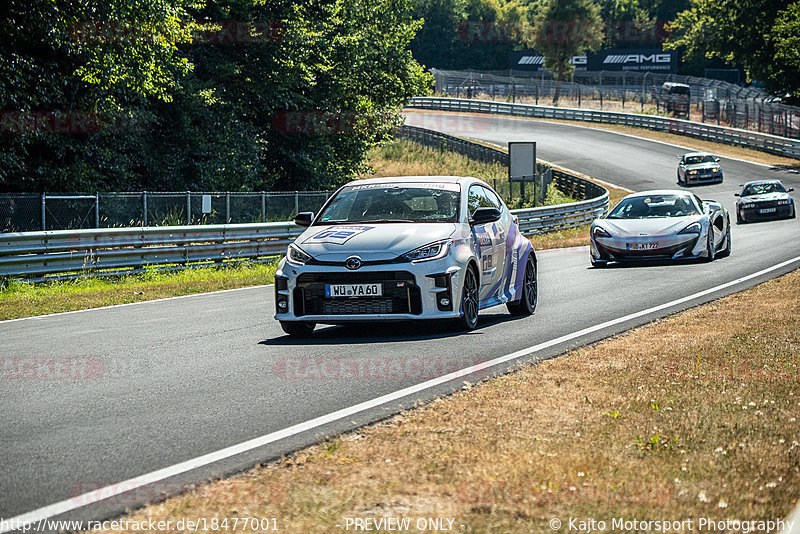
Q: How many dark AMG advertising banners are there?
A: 2